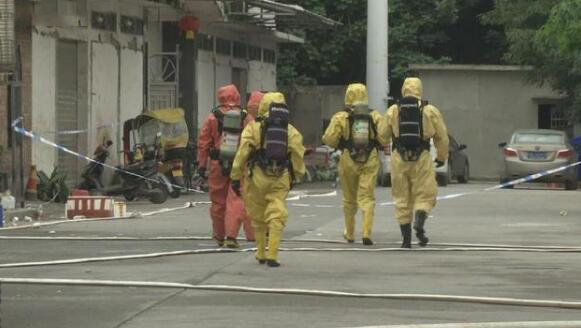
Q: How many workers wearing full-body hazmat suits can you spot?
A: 5